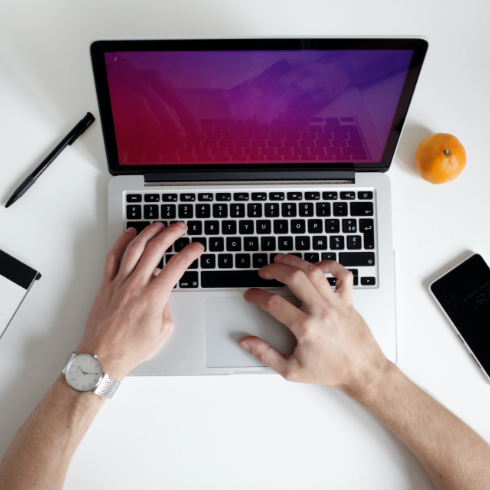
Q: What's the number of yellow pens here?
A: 0